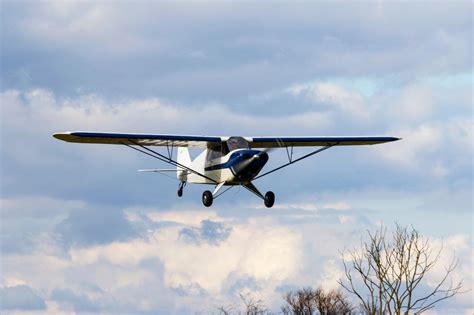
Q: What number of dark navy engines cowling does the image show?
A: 1